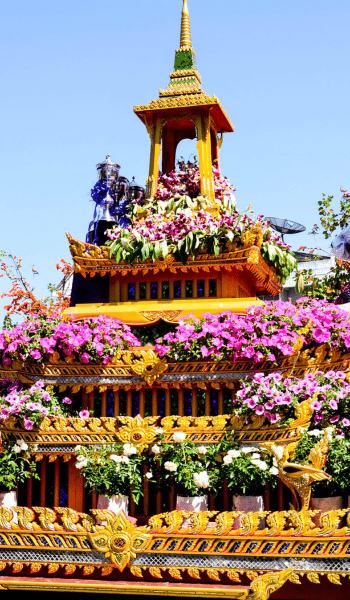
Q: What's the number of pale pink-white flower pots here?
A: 5